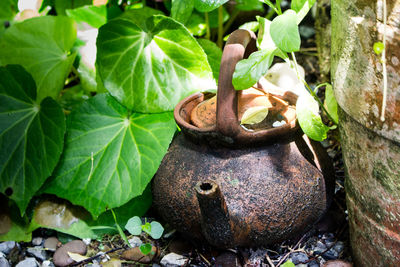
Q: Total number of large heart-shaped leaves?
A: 4